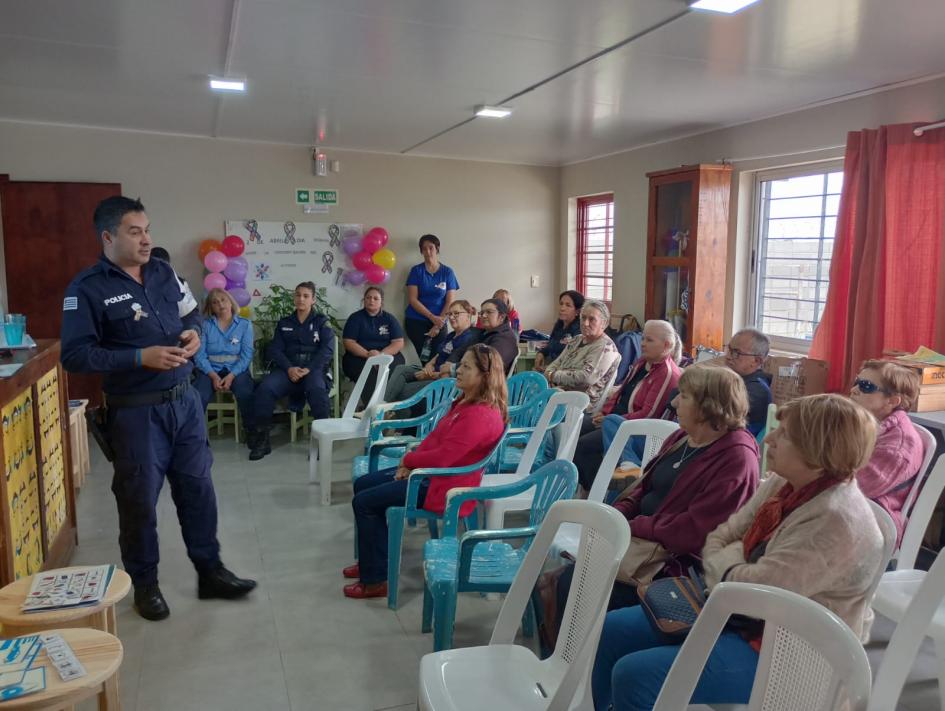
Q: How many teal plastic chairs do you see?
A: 6